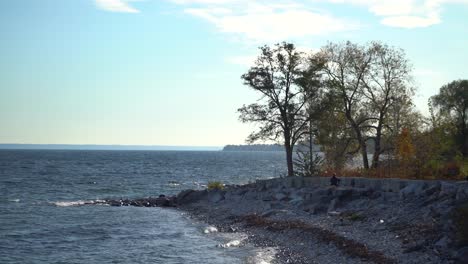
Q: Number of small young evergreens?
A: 1